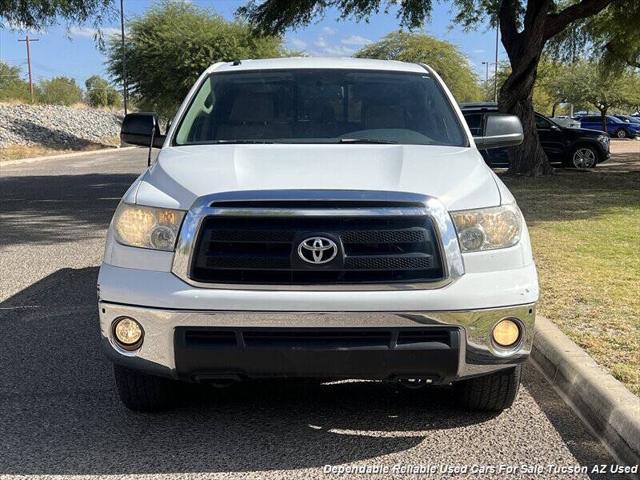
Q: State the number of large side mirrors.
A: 2